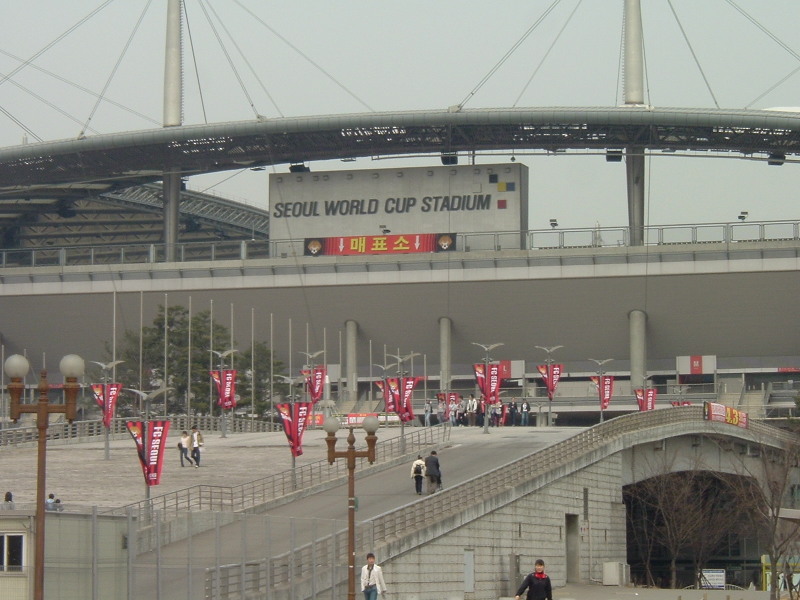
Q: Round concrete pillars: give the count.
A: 3